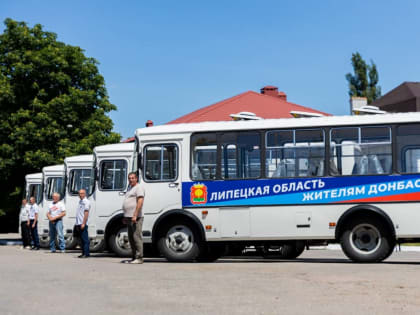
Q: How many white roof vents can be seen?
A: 3